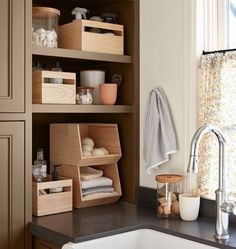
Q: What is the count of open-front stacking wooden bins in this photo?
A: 2